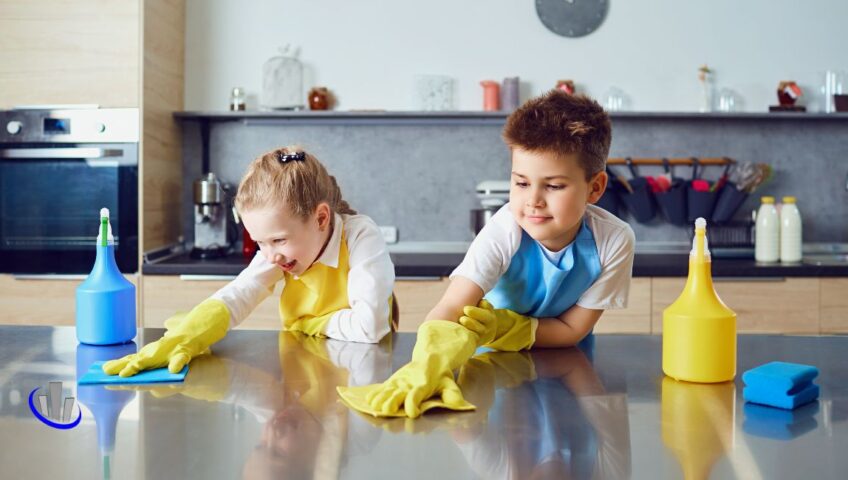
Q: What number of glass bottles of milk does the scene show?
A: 2